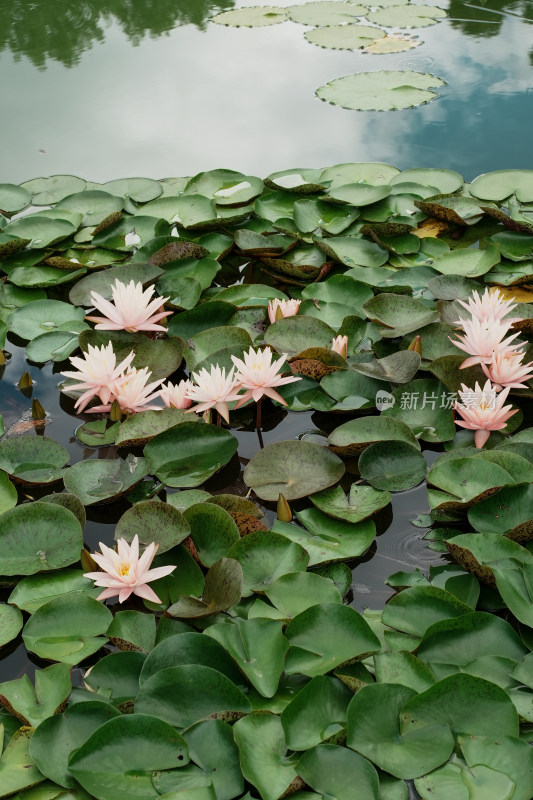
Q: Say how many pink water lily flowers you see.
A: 13